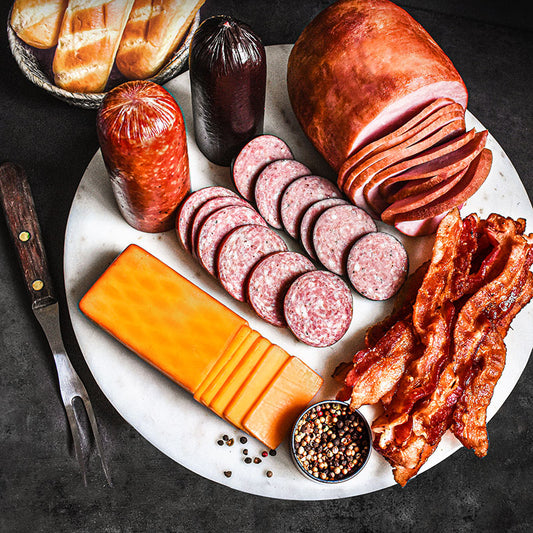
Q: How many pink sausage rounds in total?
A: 12